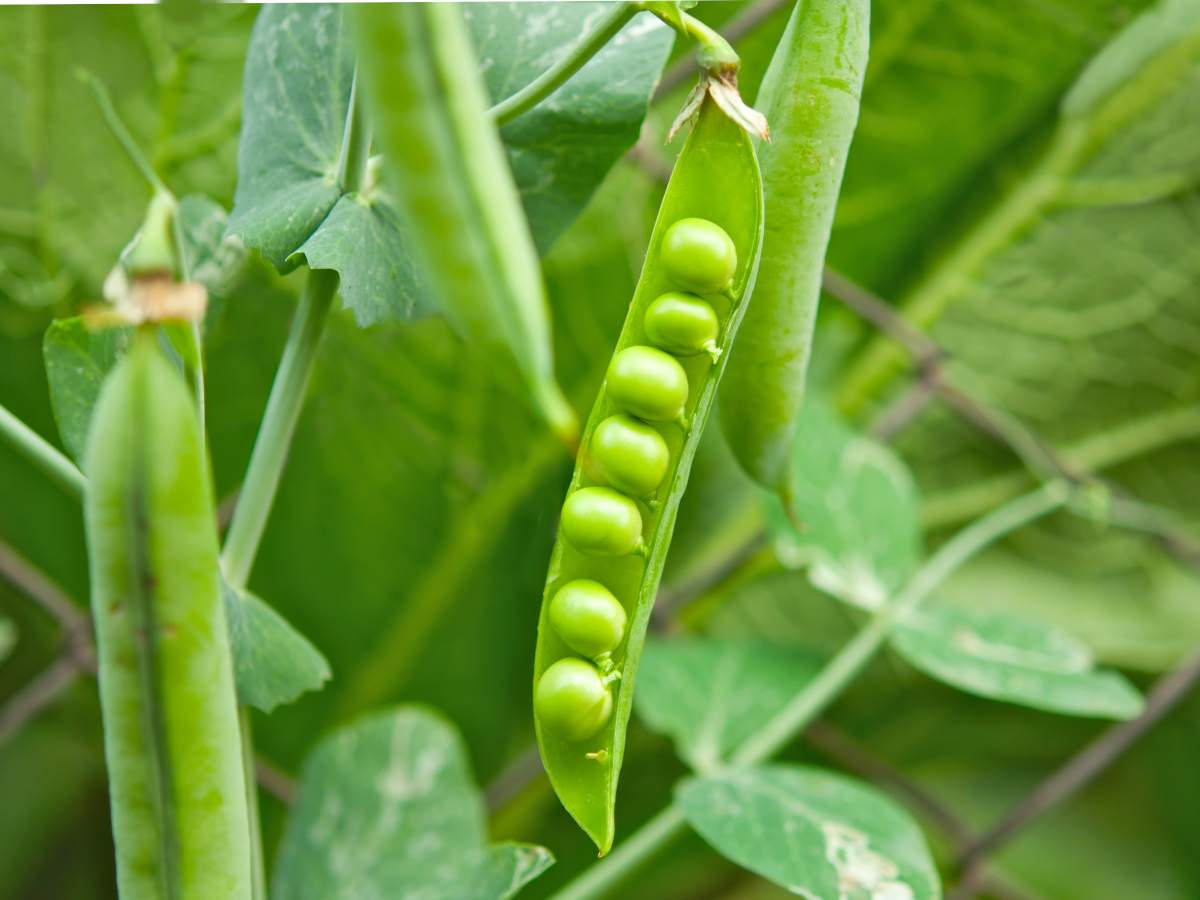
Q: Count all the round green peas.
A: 7